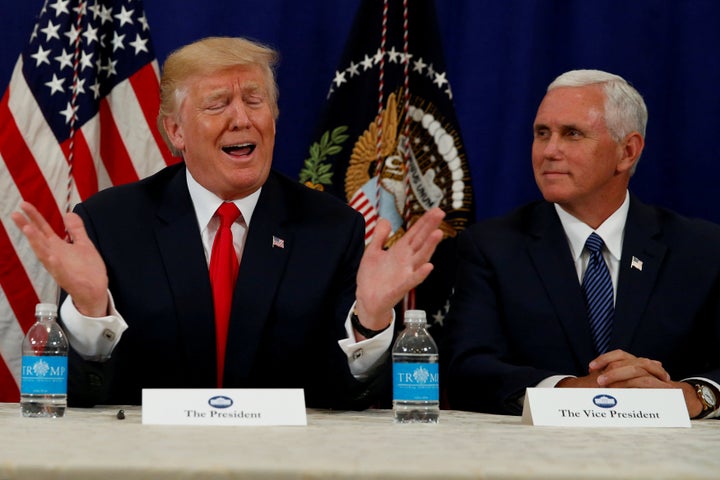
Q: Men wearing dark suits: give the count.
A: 2